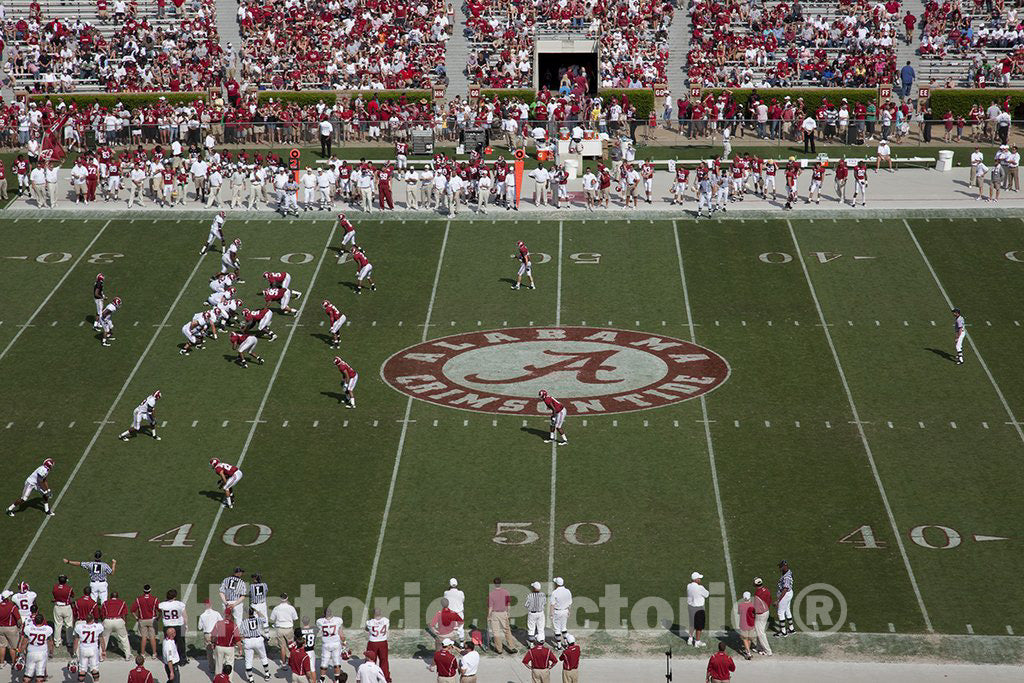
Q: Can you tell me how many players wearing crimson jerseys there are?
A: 11